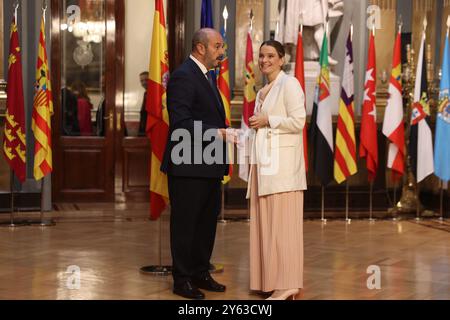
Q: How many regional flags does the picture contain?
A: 11